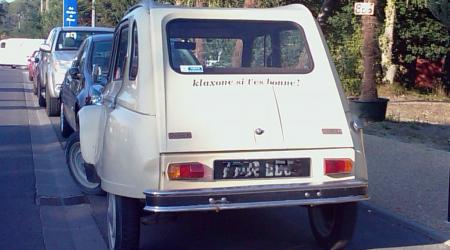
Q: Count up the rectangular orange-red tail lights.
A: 2